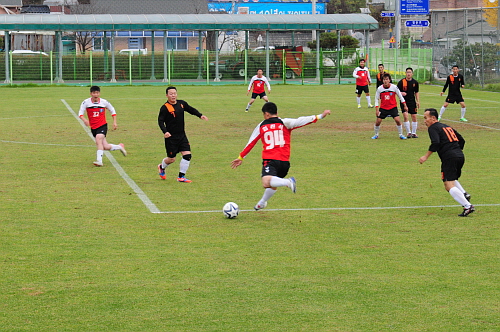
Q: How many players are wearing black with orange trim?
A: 5